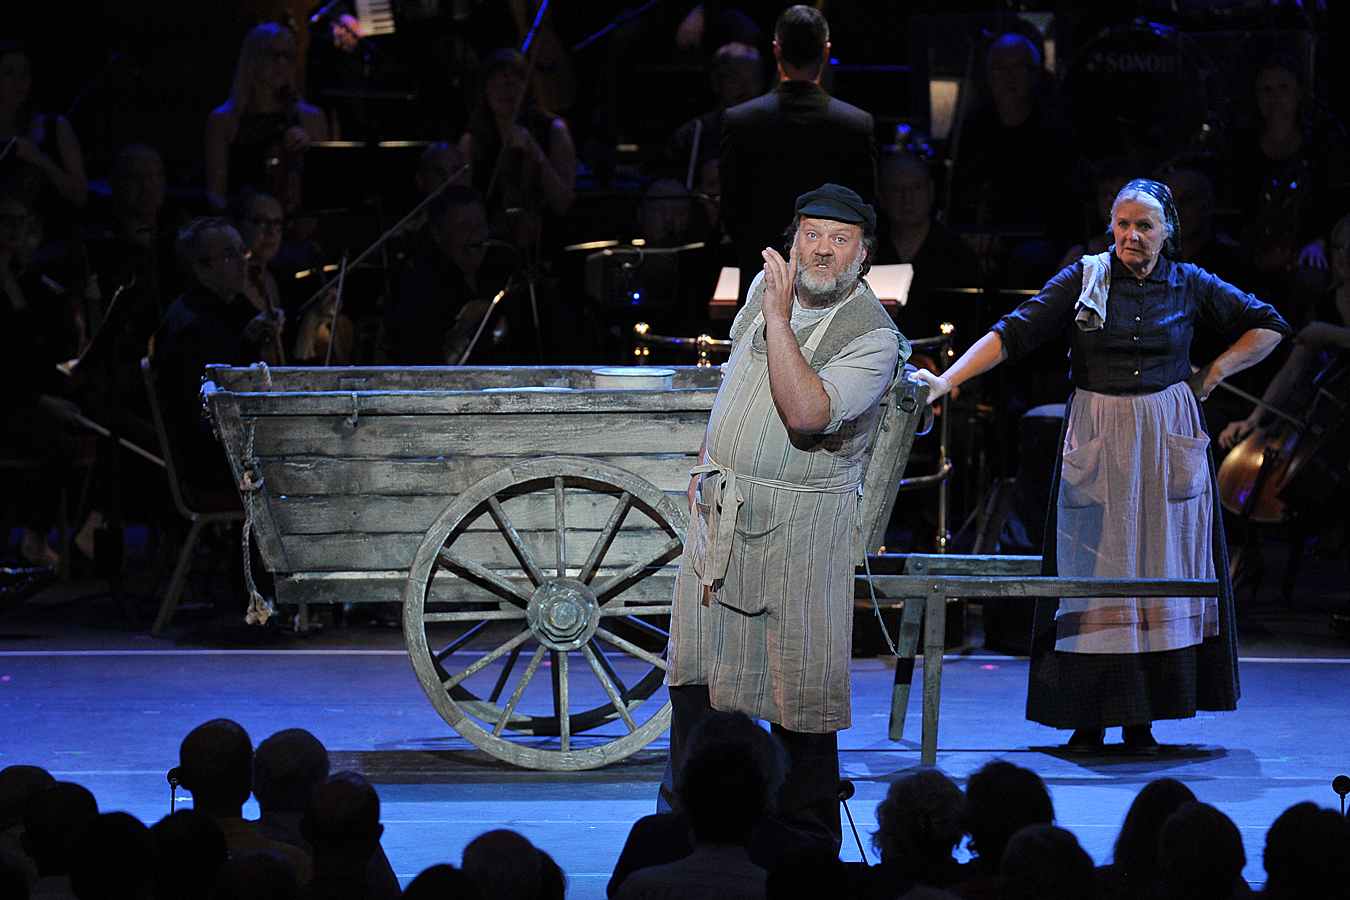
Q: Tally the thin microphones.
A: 3